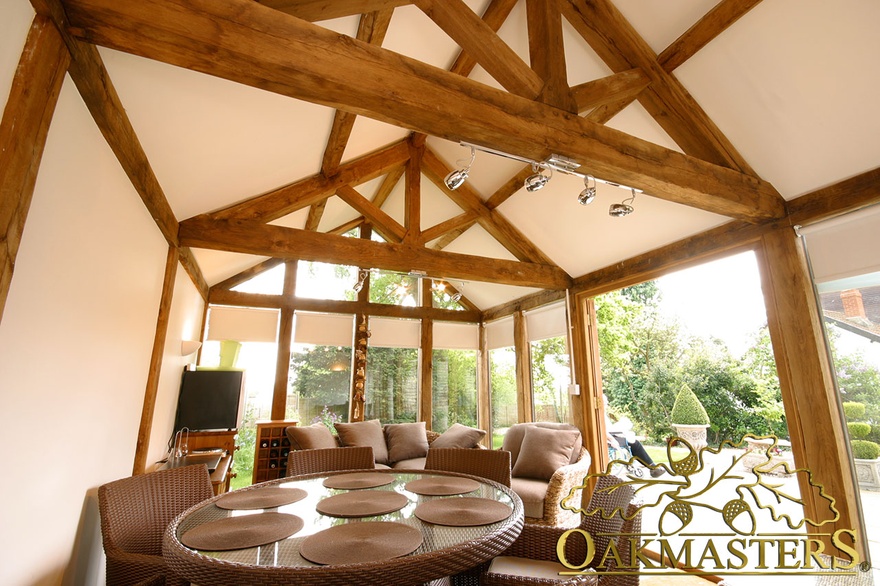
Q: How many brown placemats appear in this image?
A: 7